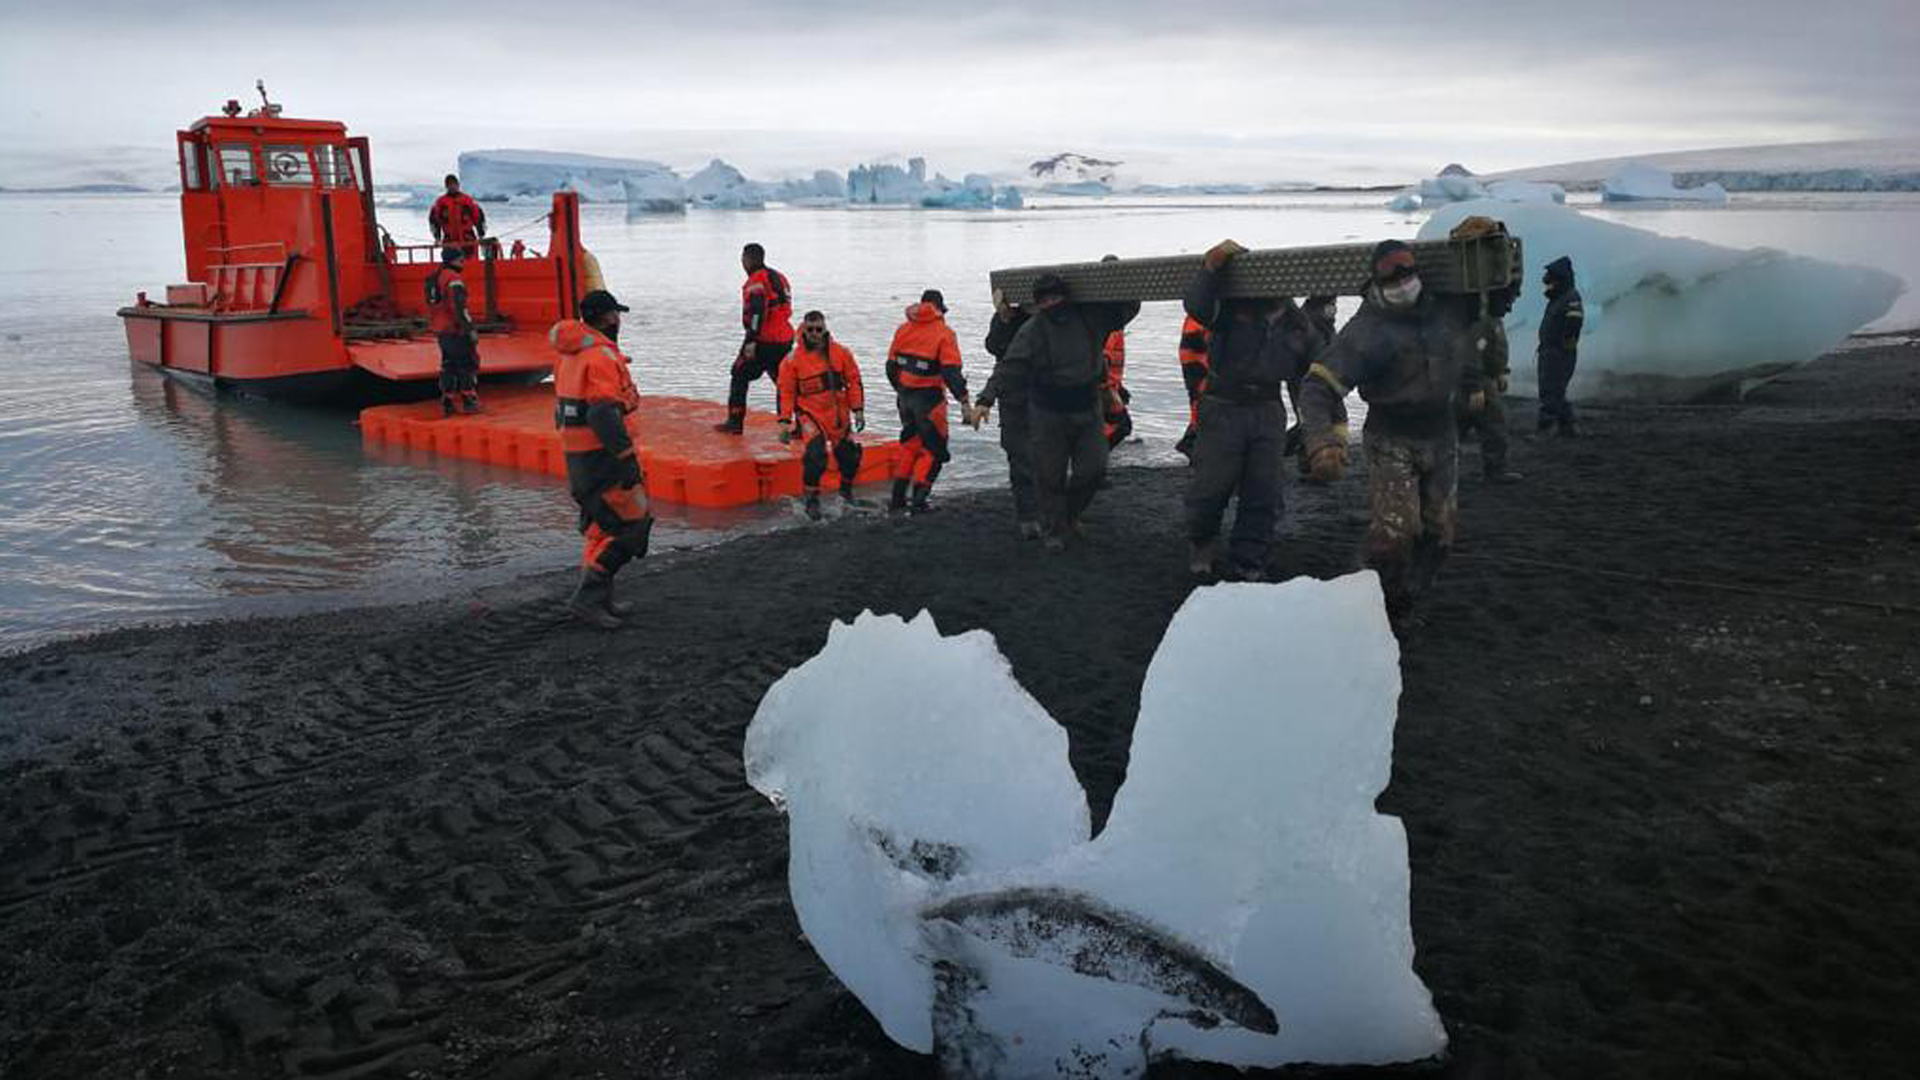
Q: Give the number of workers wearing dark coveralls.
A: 7